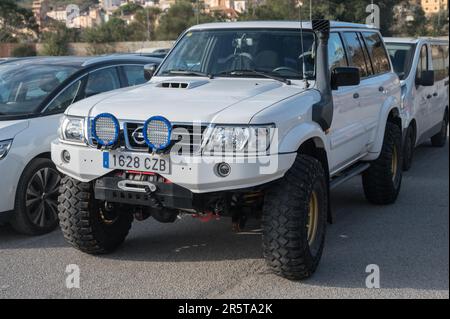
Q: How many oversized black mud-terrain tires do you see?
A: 3